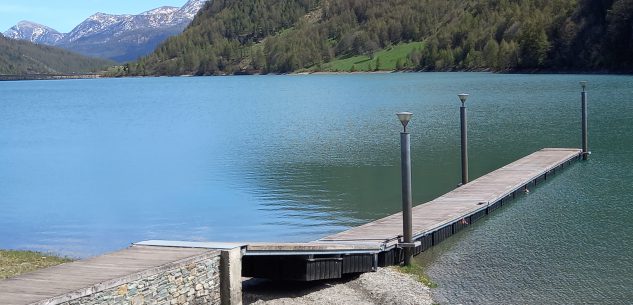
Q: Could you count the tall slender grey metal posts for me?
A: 3